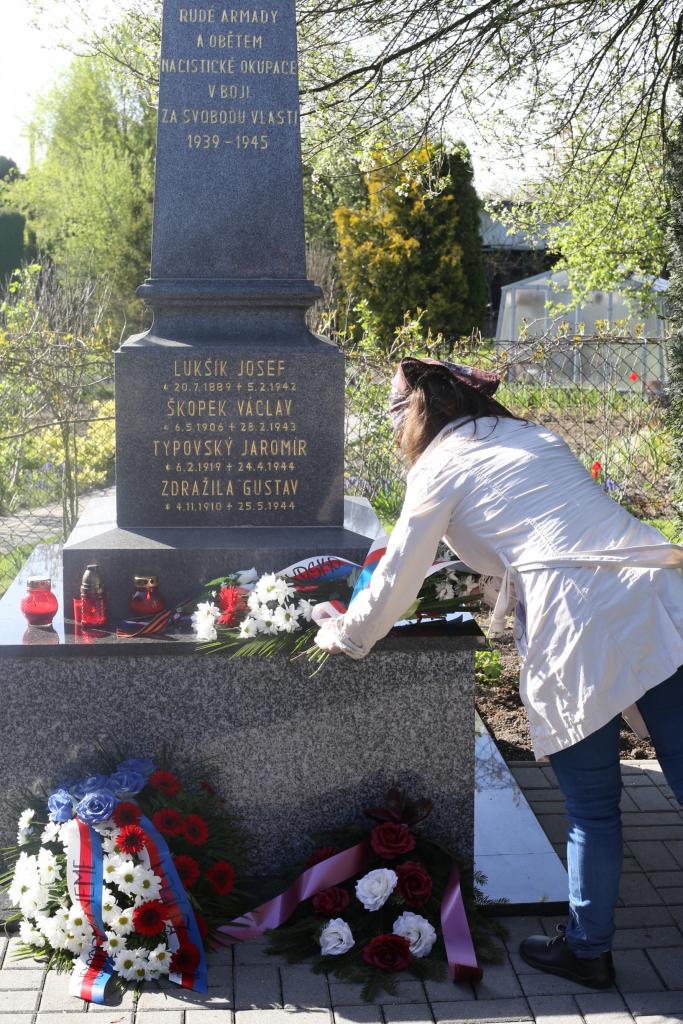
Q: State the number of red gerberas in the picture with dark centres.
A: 9